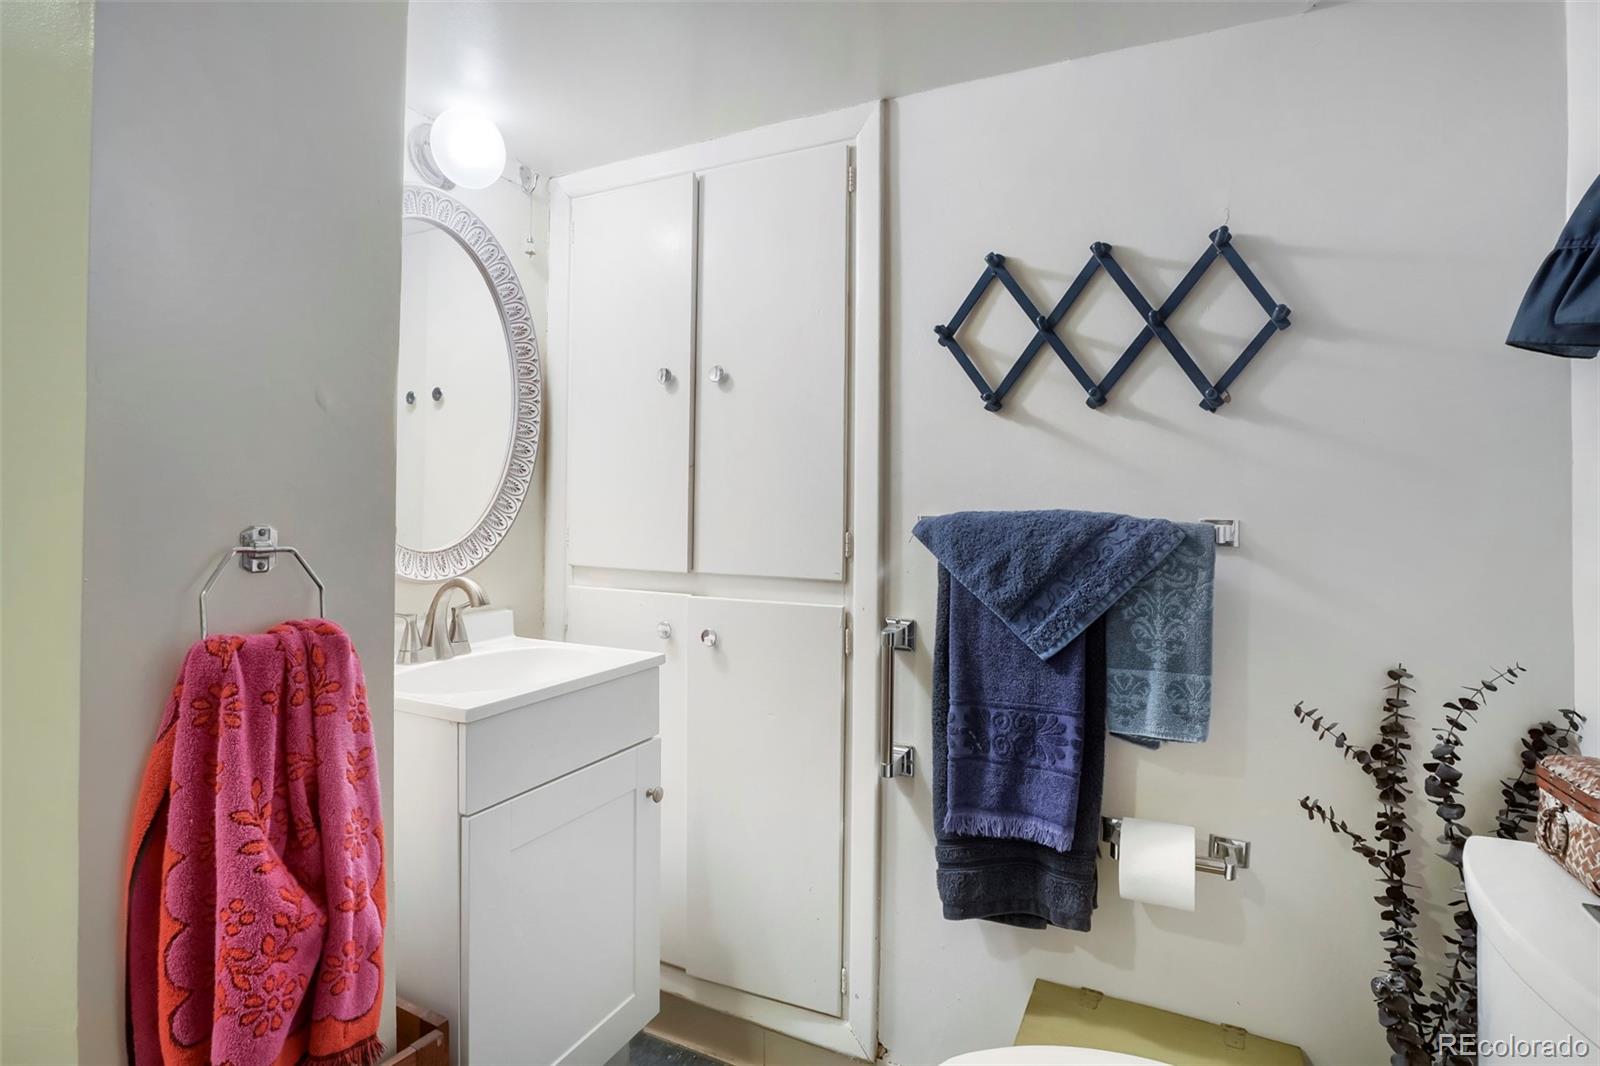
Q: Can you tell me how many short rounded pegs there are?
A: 10